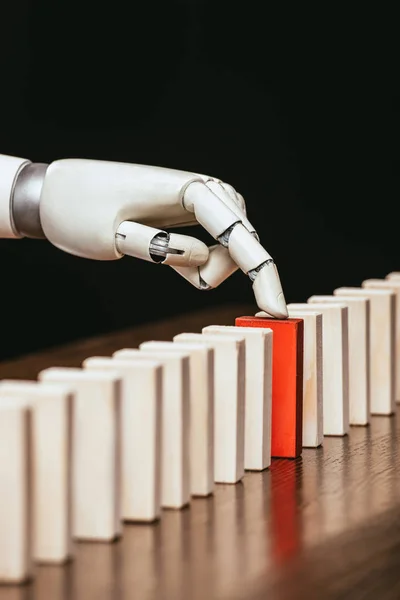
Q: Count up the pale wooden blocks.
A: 14